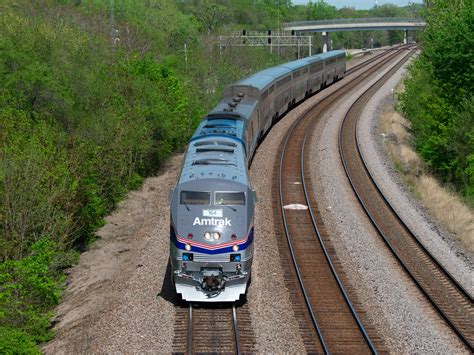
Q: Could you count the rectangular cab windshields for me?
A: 2